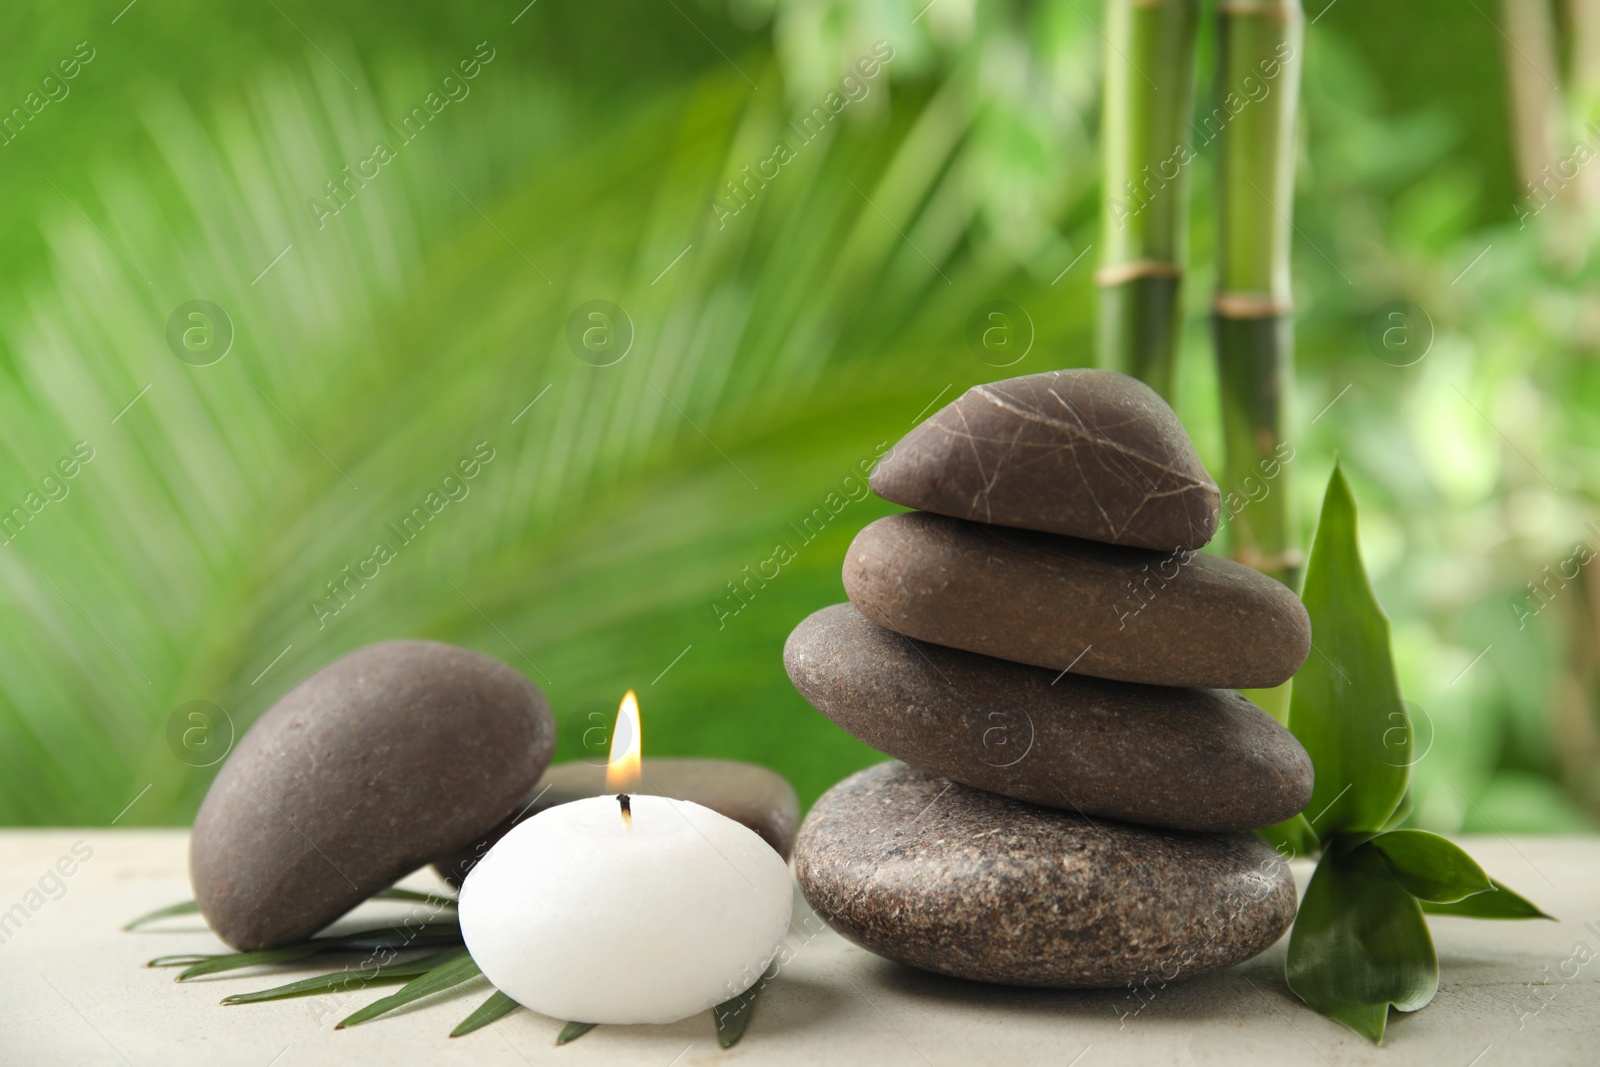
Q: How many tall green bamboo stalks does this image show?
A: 2